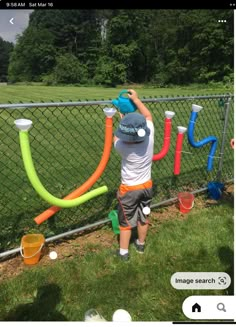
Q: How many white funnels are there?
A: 5